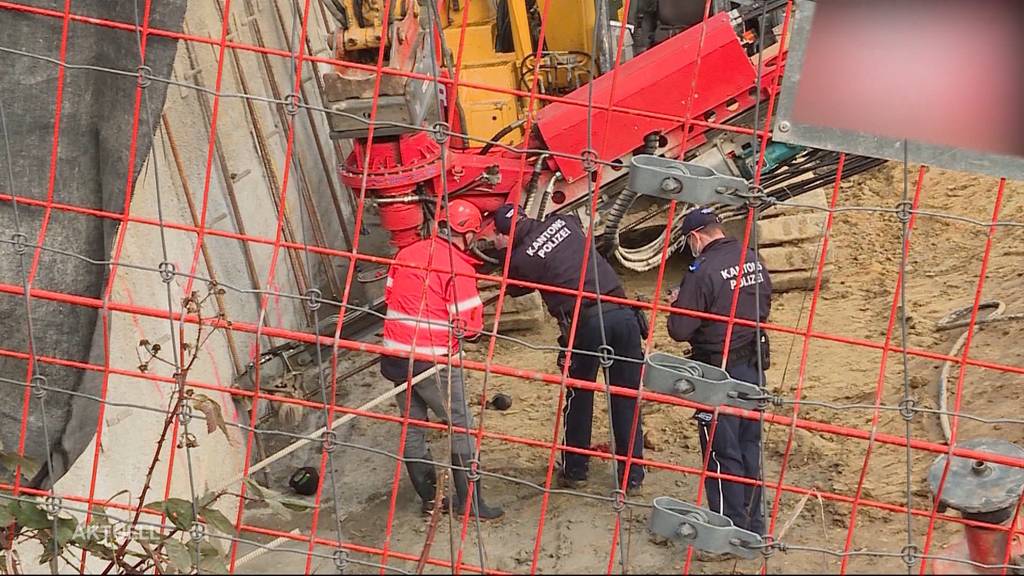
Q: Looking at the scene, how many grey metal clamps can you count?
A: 3